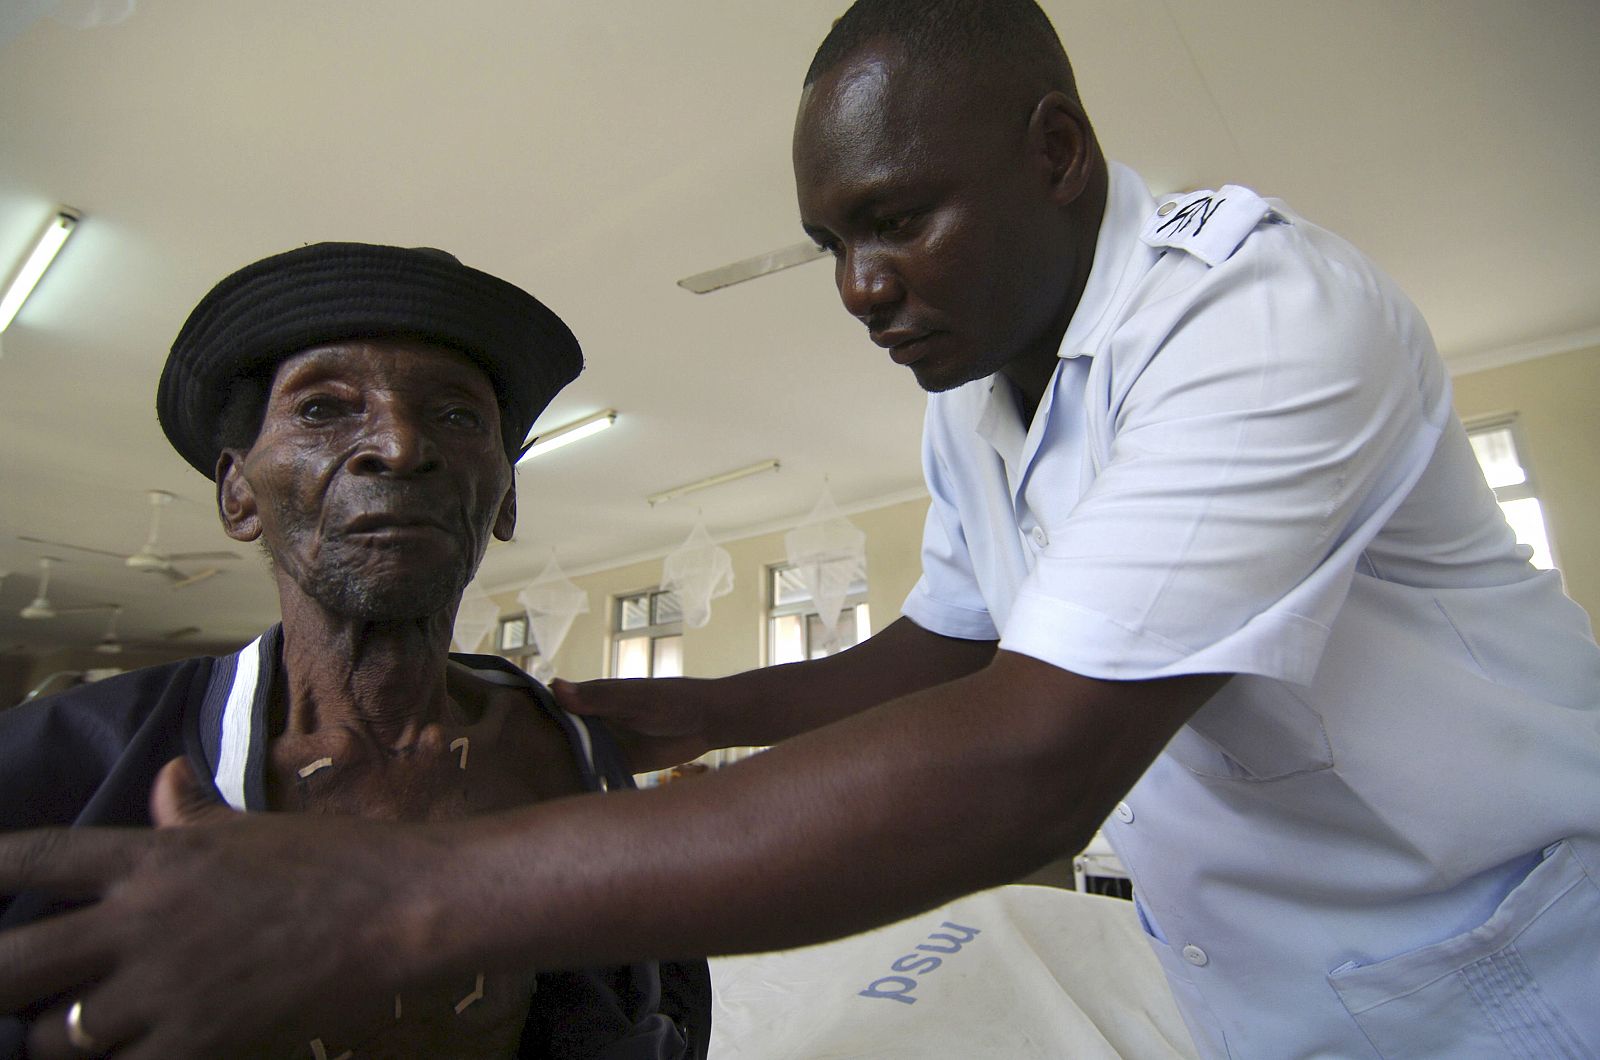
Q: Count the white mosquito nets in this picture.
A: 4